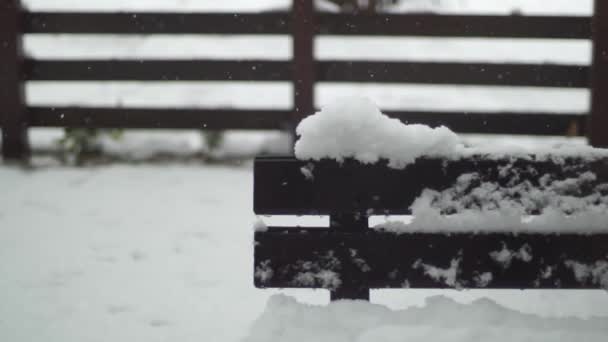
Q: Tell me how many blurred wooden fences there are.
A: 1